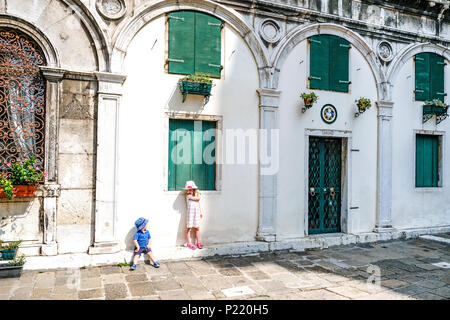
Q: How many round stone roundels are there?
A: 3